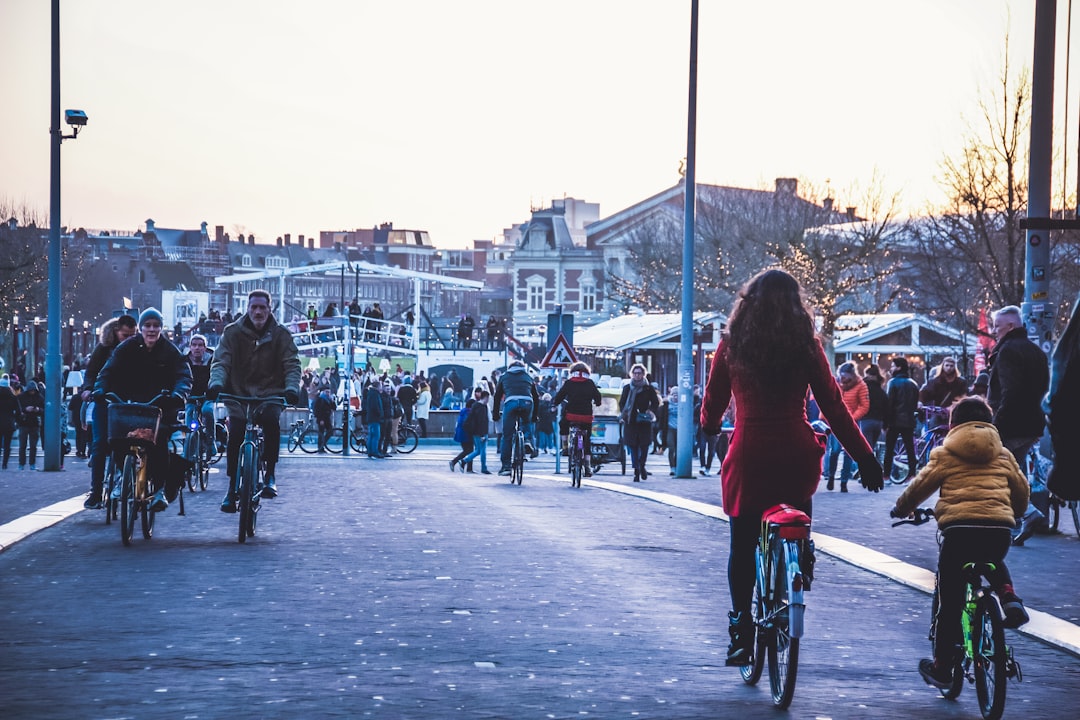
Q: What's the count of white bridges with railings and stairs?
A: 1